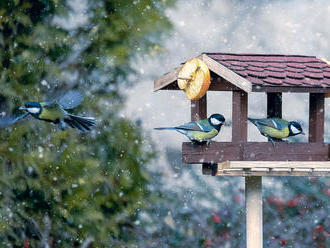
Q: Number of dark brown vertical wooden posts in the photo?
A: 4